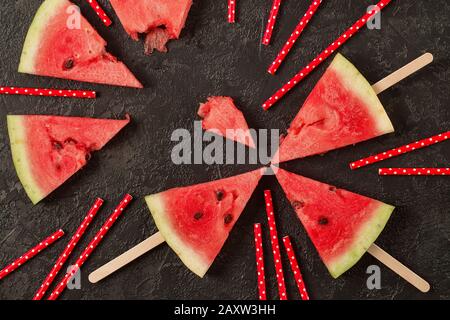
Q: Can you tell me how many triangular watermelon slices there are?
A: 5